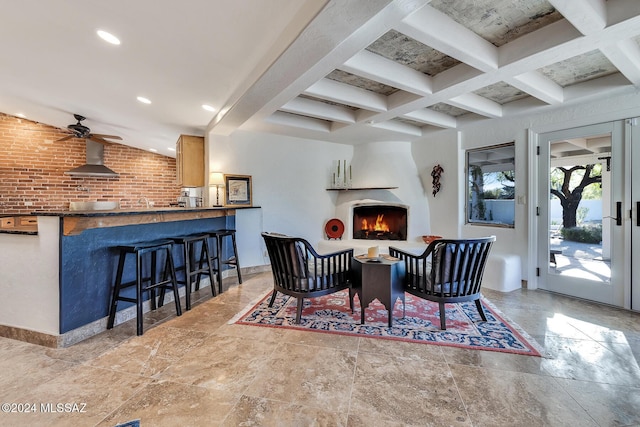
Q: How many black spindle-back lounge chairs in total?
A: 2